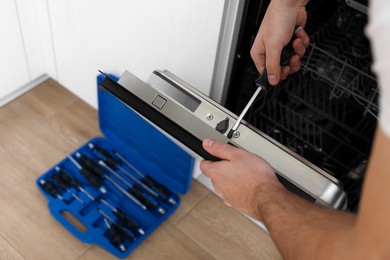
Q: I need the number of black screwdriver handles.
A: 12